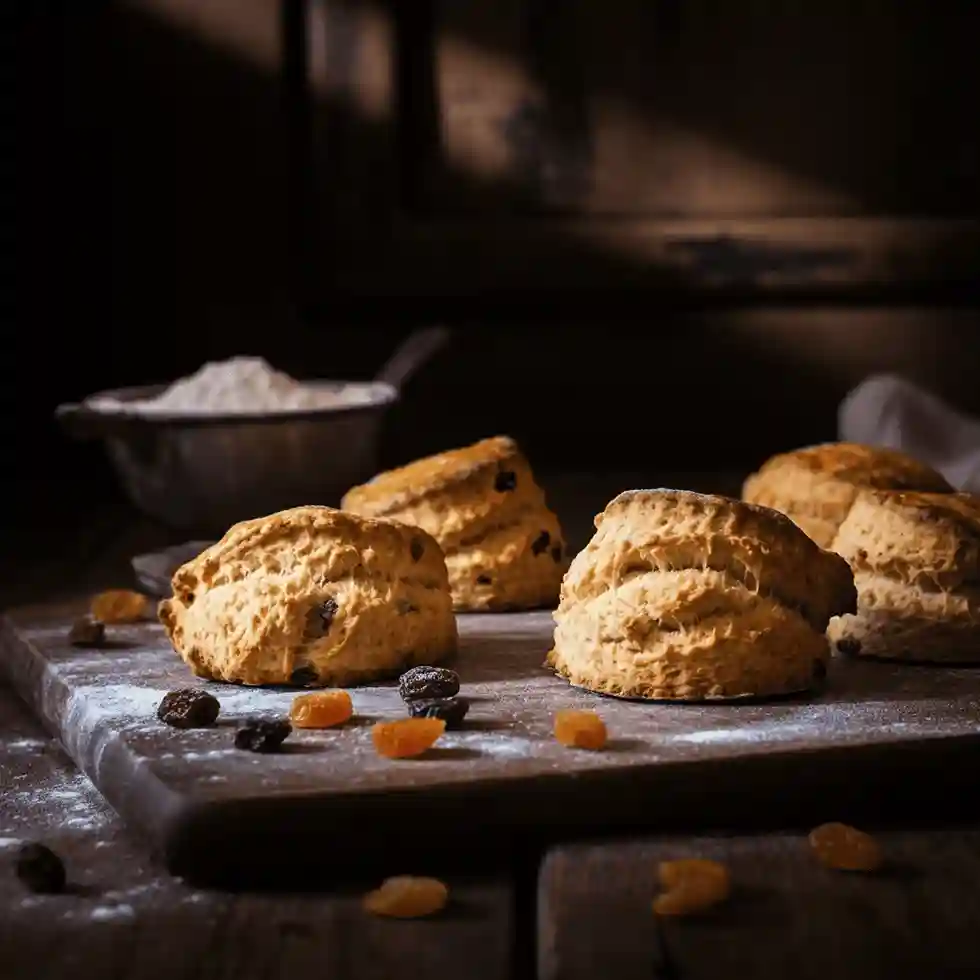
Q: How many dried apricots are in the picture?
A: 7